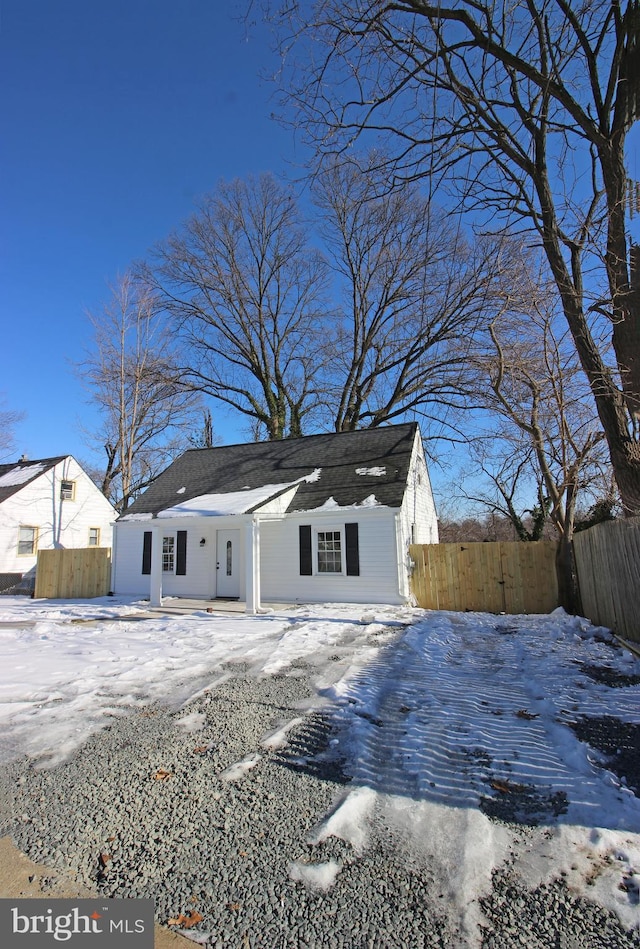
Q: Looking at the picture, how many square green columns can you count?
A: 0